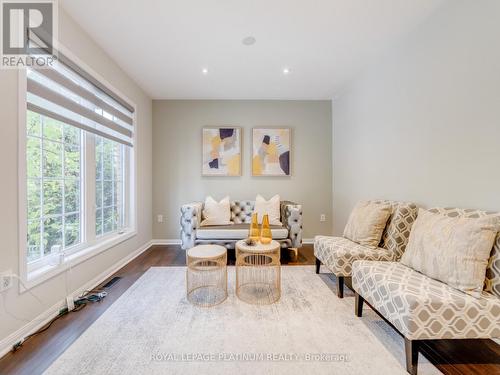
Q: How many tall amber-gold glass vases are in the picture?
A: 2